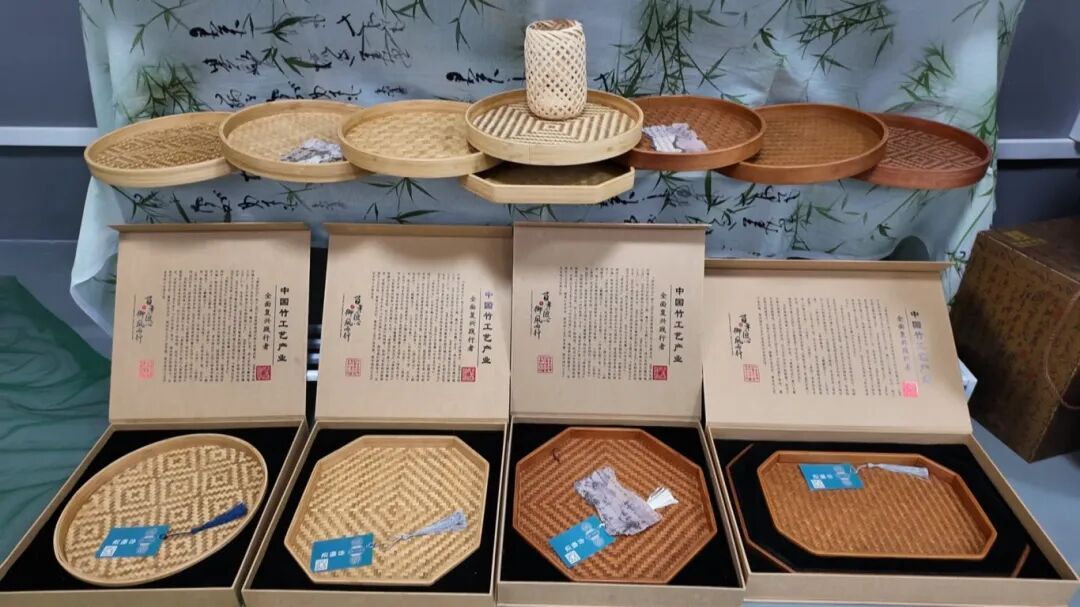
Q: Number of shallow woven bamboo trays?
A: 12